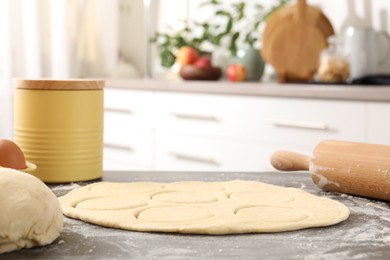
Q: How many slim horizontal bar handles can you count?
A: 5